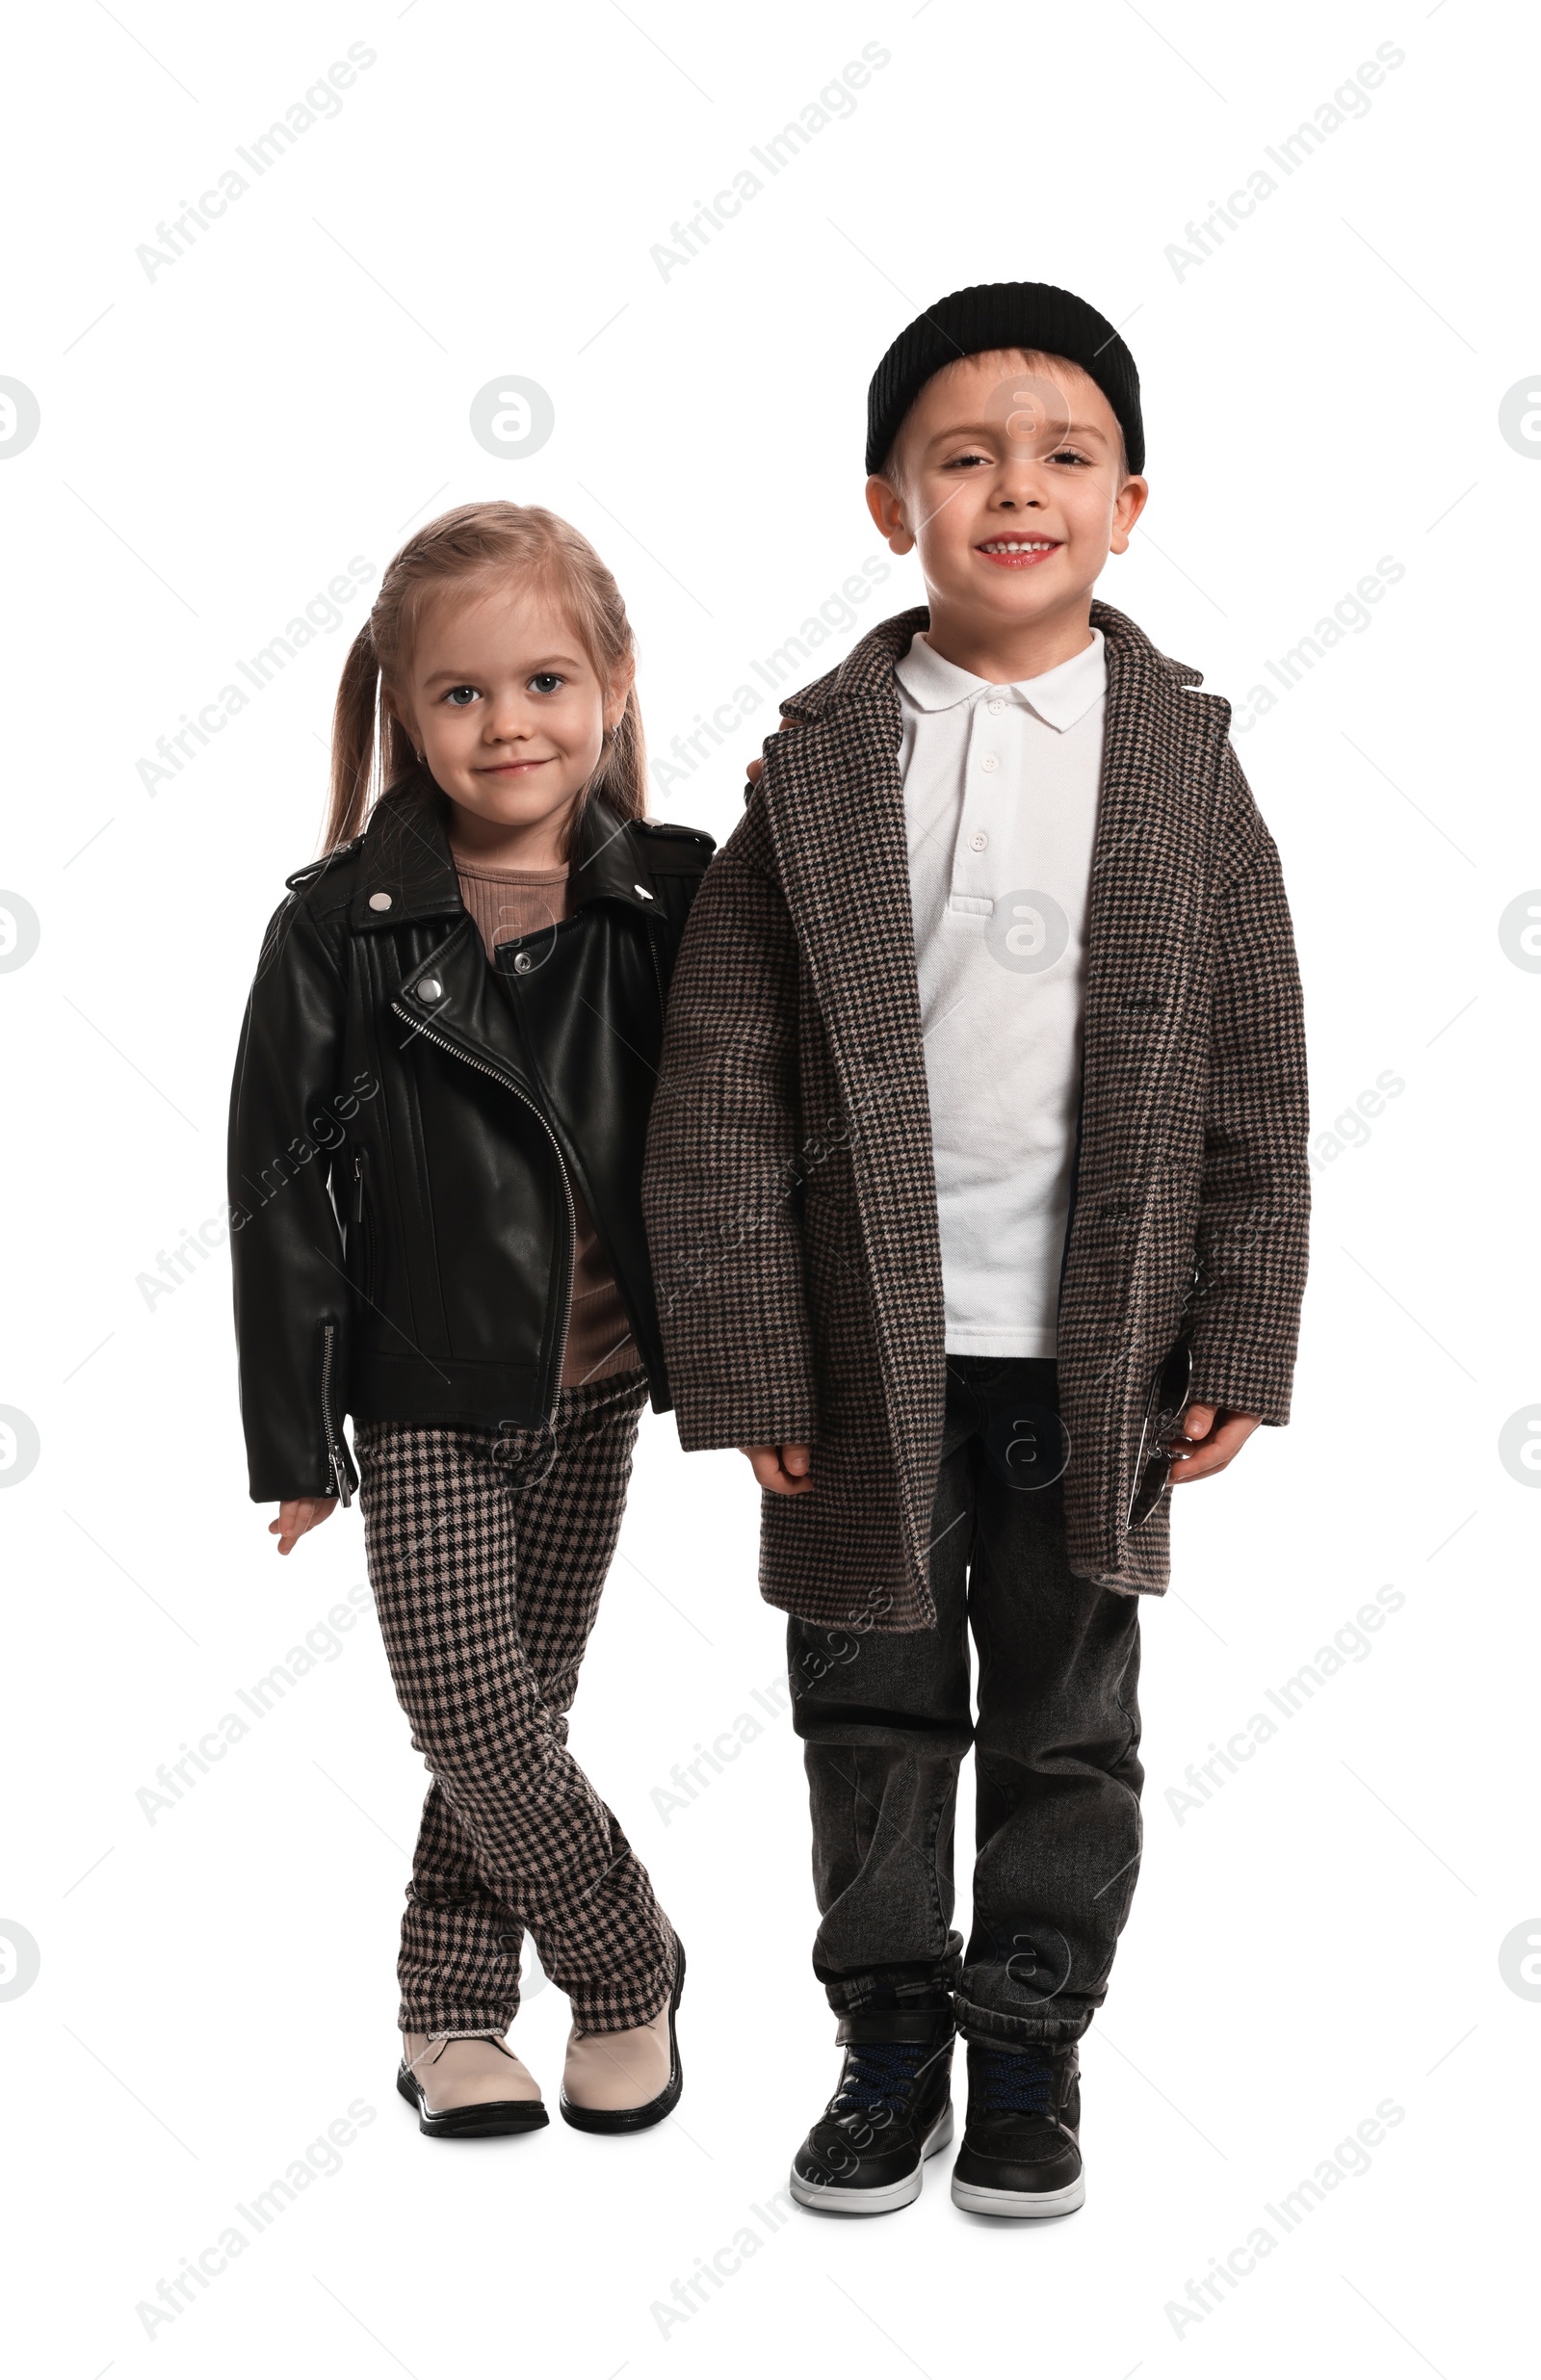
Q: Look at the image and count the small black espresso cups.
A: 0